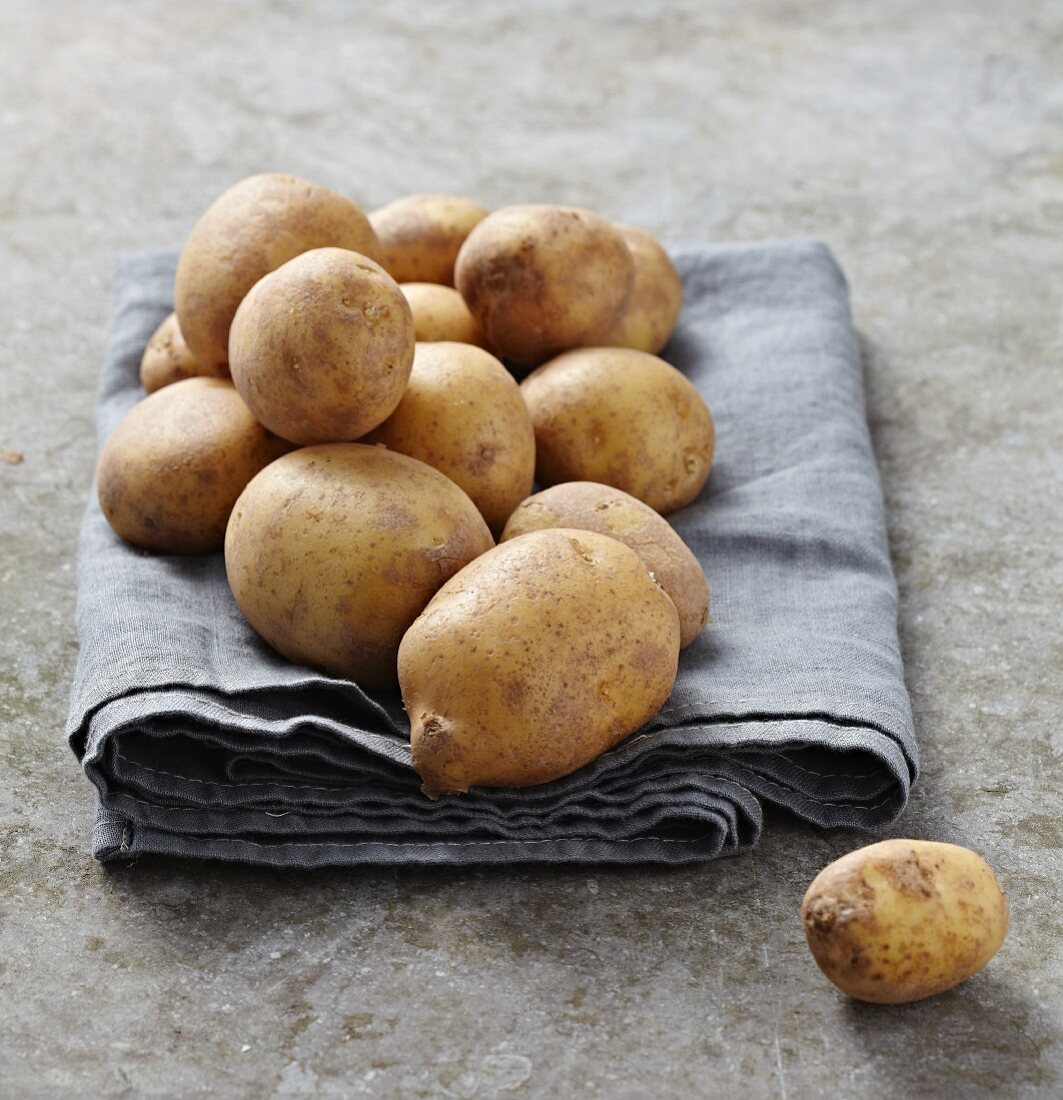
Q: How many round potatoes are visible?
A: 14